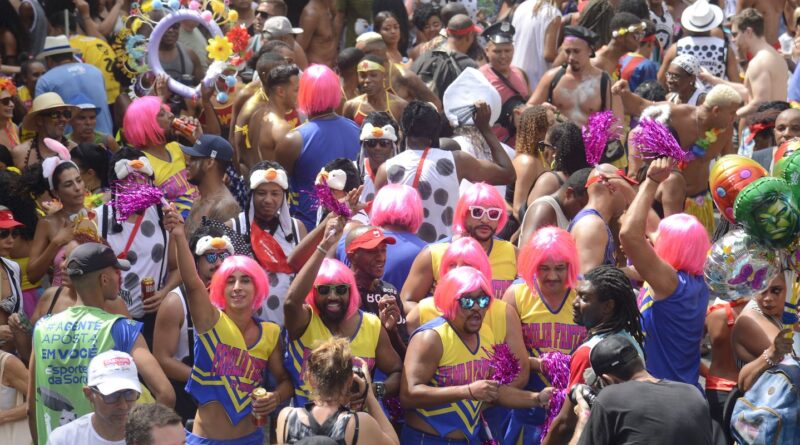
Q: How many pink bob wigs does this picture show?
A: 10